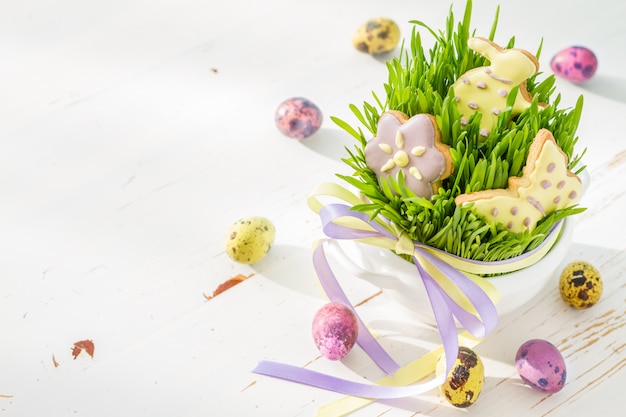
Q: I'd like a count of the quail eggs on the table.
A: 8